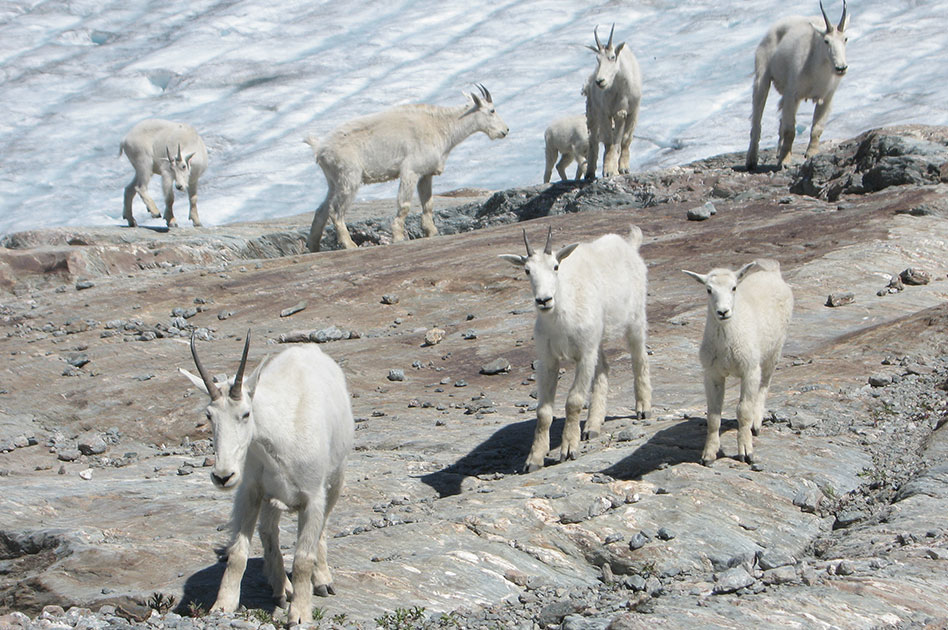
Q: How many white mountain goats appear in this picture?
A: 8